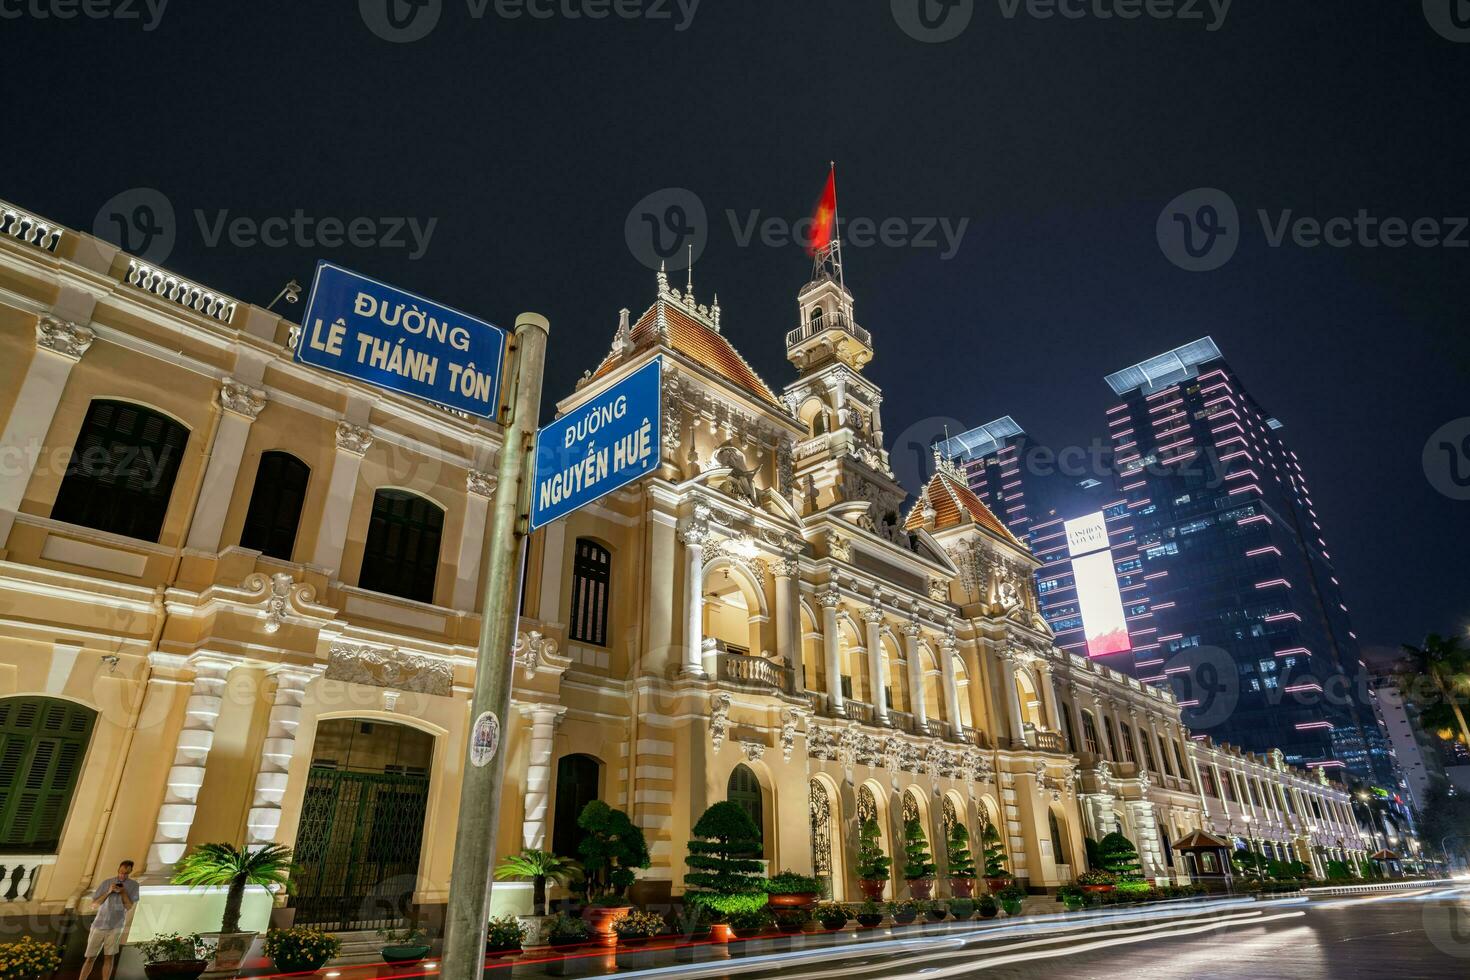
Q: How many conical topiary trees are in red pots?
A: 4